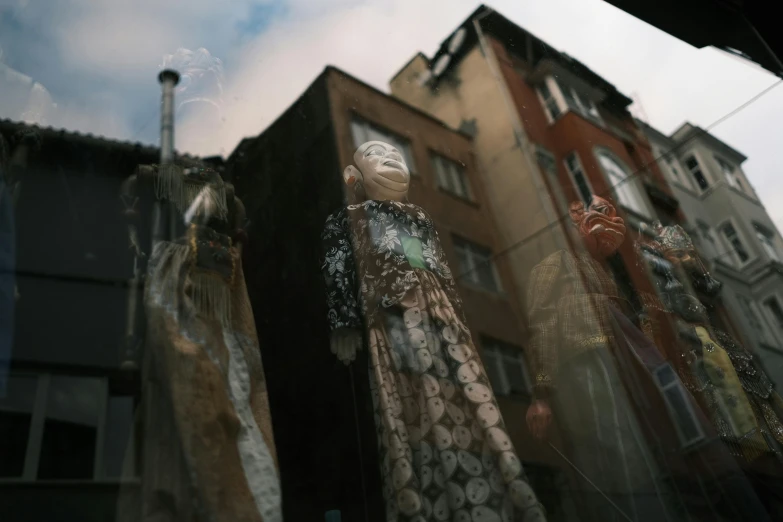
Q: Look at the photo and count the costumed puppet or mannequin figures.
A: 4